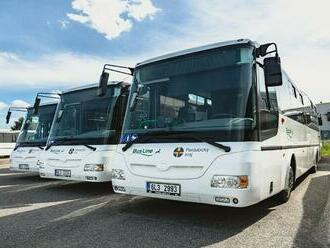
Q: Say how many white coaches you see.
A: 3